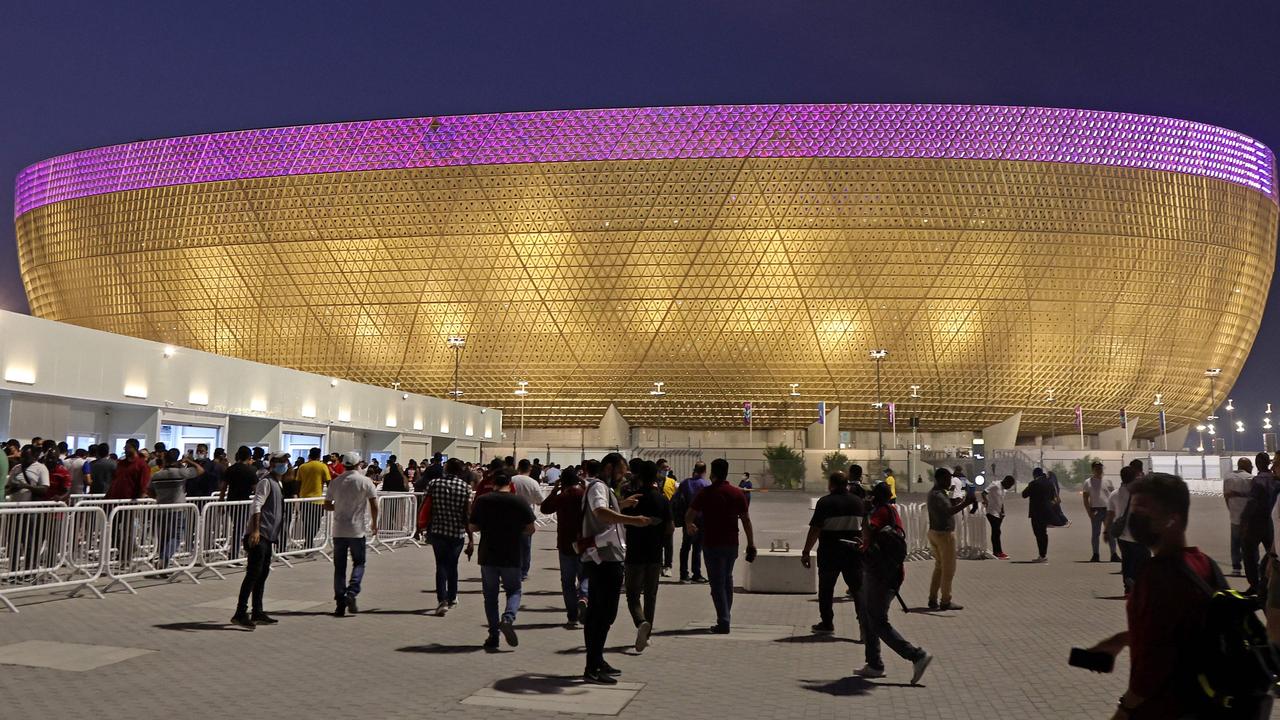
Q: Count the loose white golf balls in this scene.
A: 0